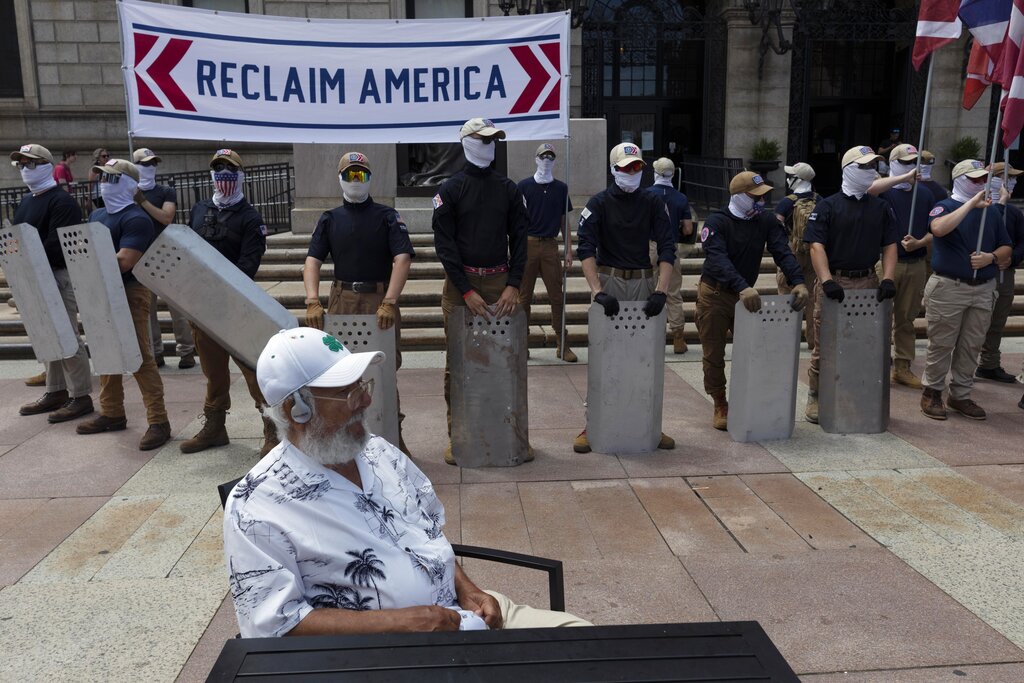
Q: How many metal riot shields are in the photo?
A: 8